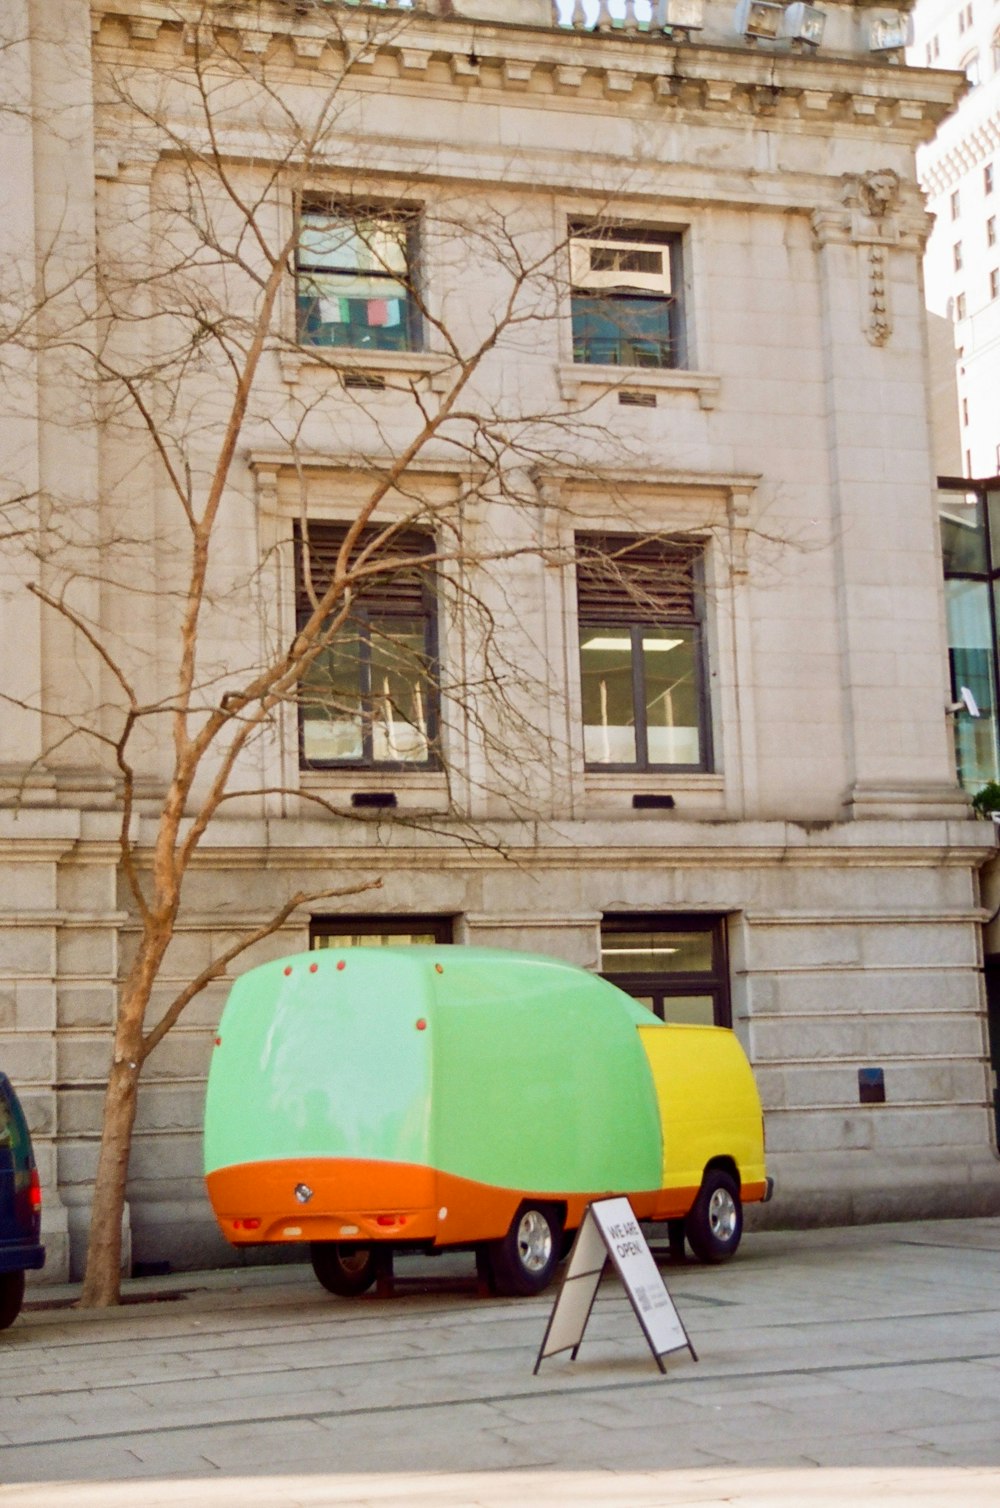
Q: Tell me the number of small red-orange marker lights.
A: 6